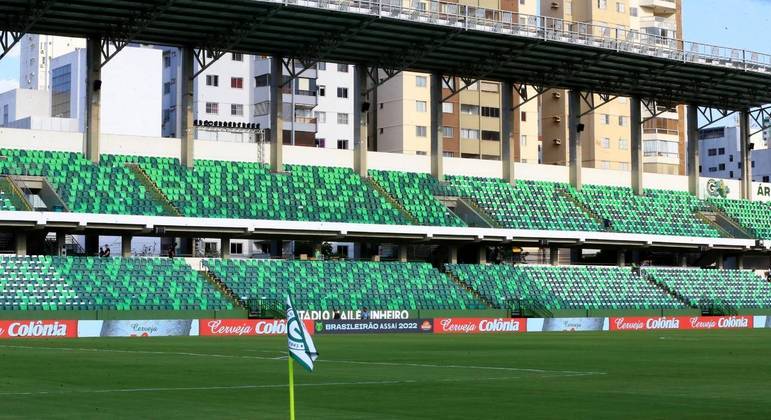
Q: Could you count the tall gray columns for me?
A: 10